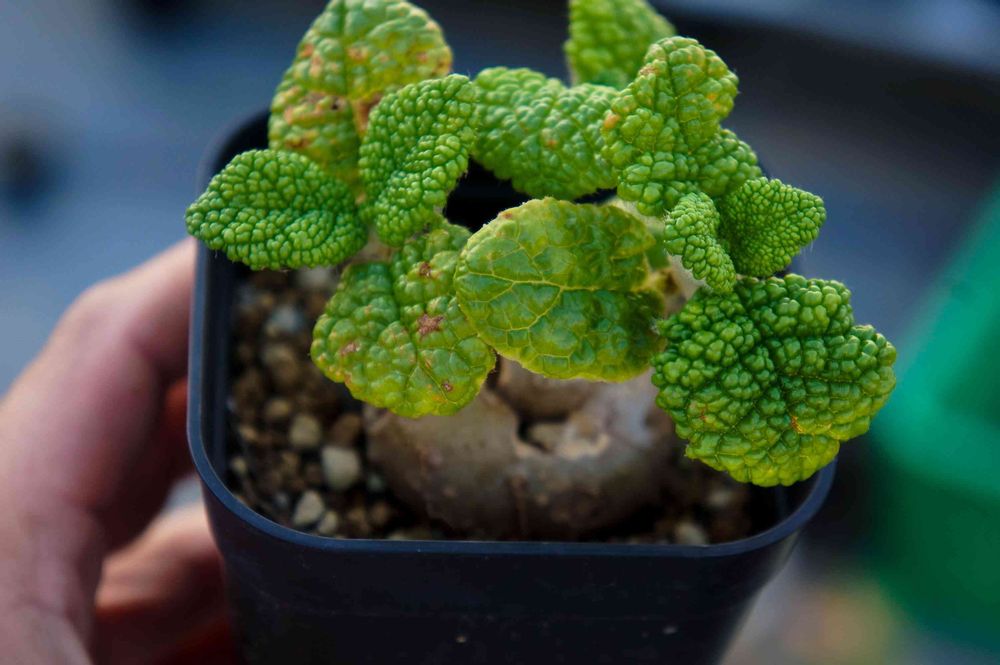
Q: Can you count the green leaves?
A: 11